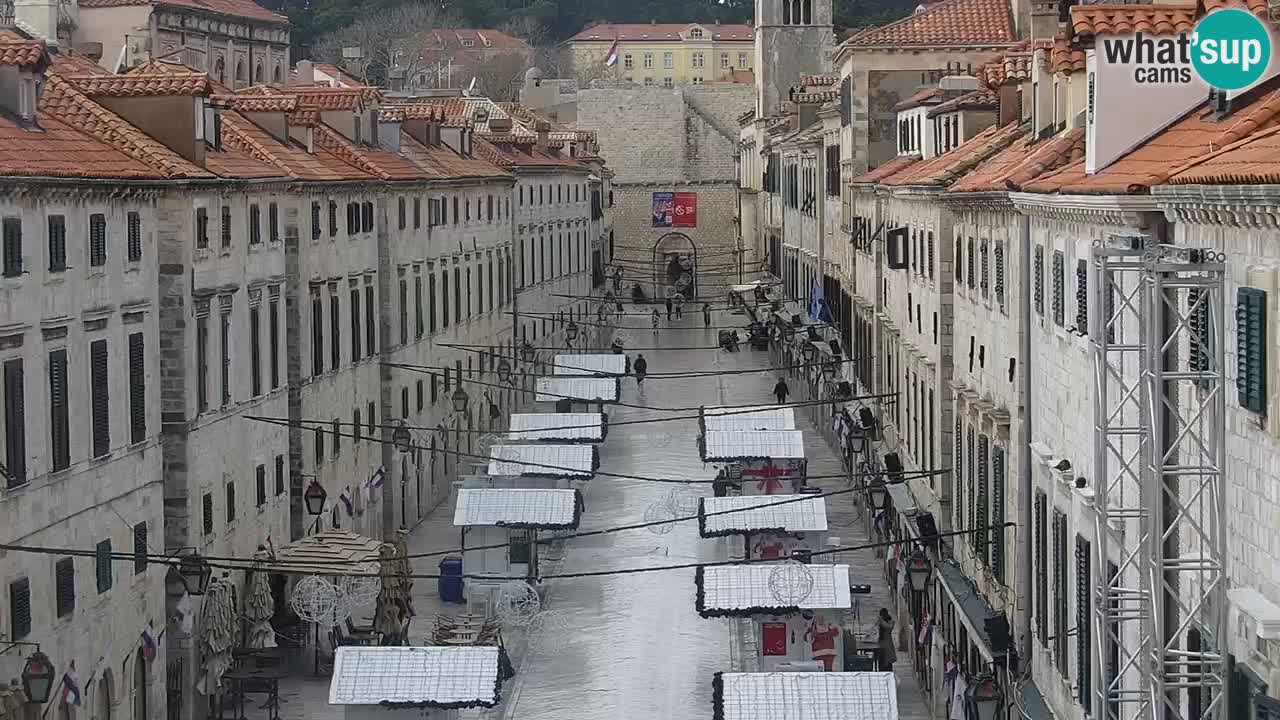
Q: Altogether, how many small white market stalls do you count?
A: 11